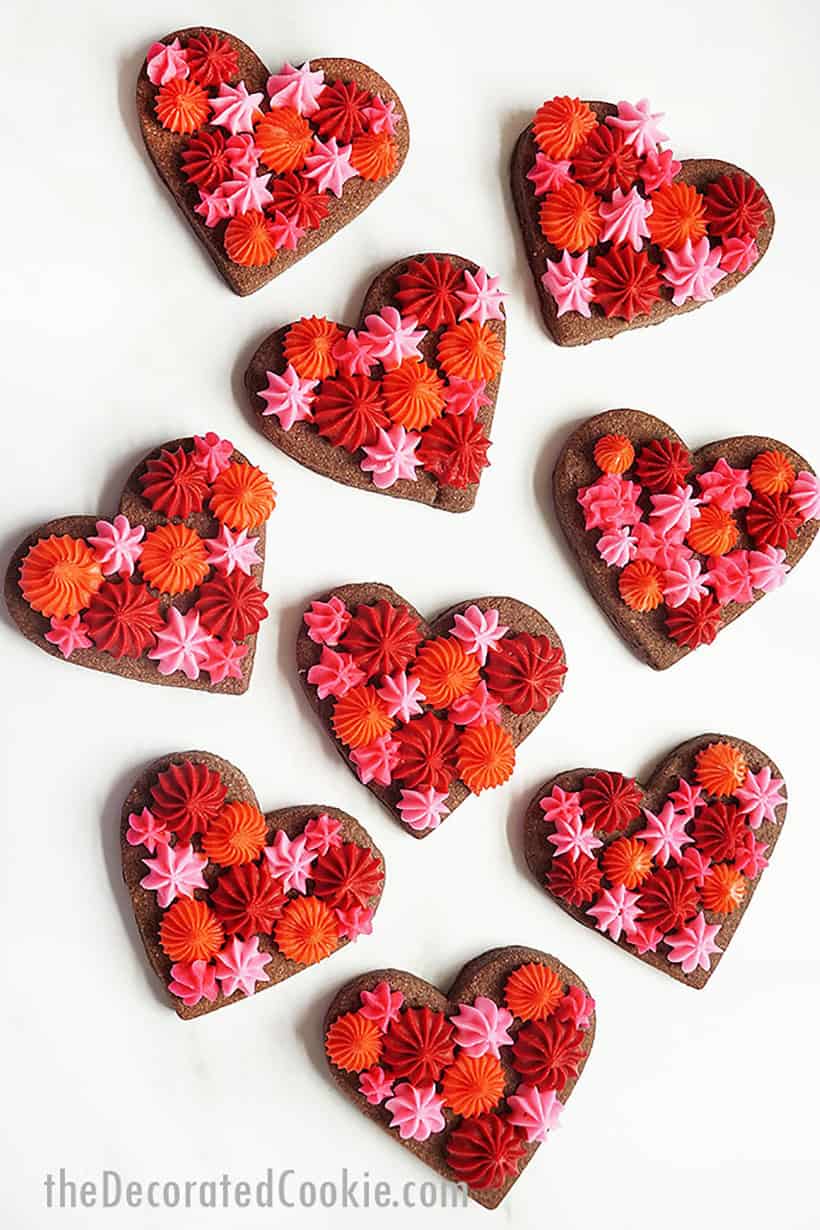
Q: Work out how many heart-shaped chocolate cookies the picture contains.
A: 9